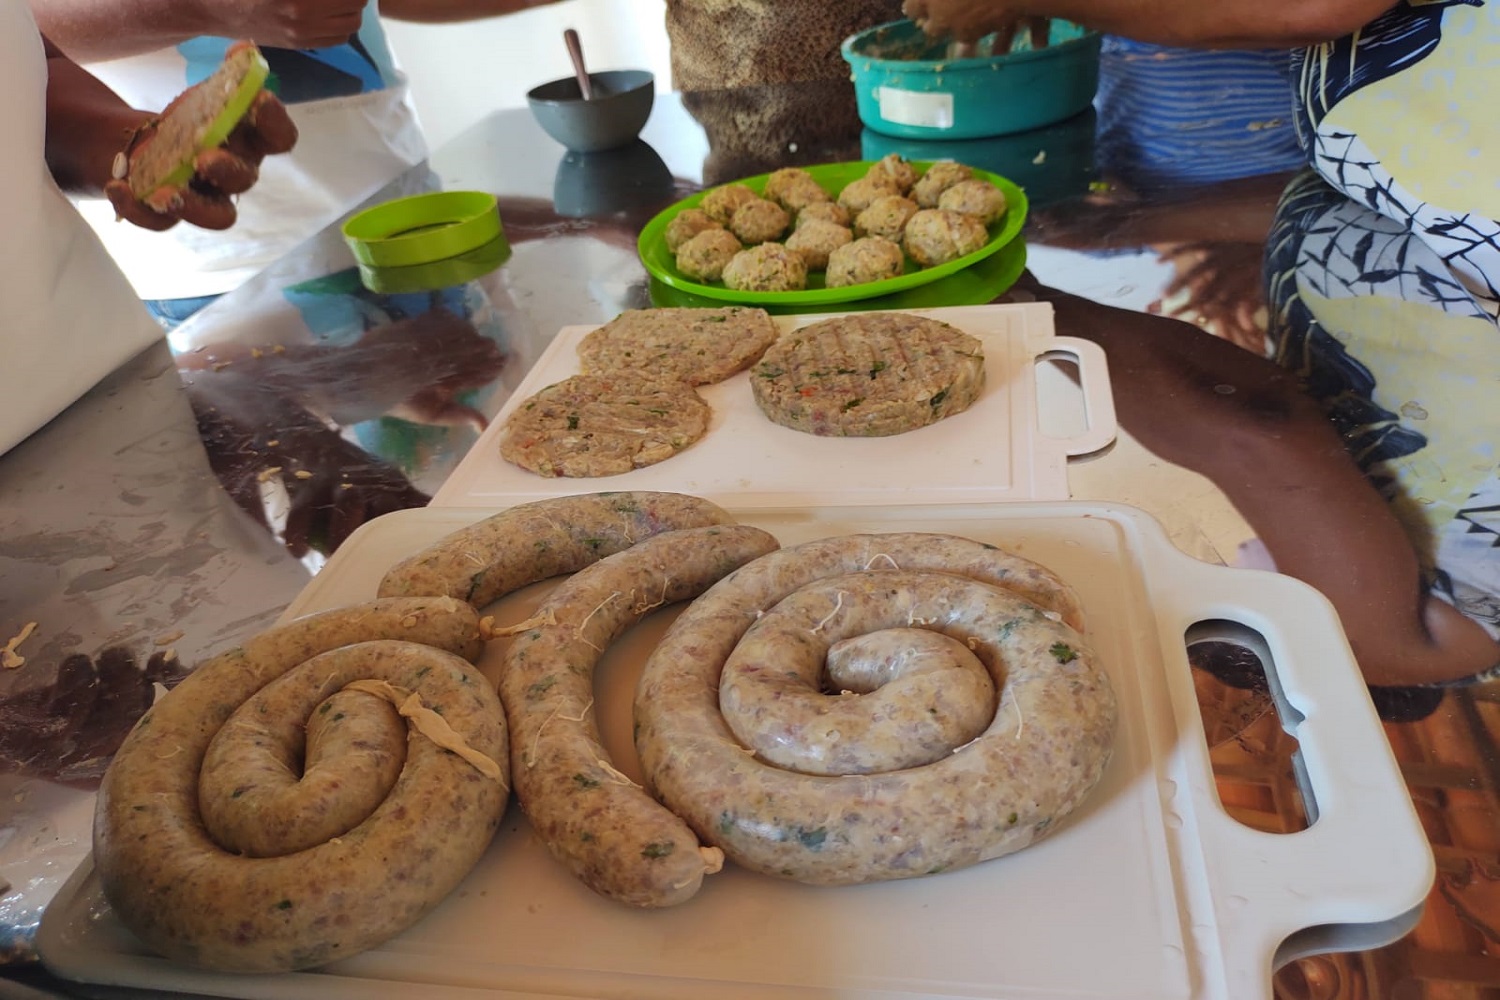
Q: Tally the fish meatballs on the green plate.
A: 15